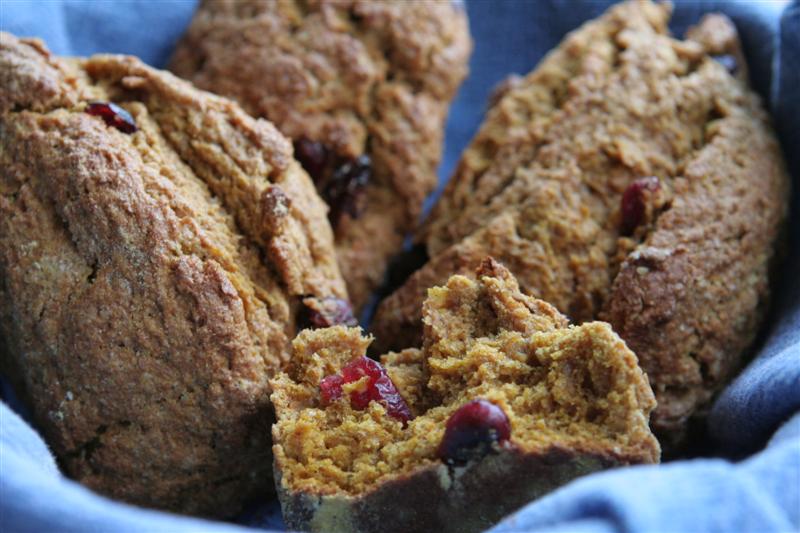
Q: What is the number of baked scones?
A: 4